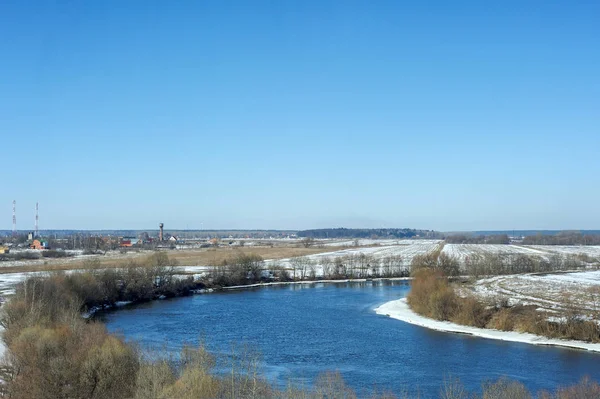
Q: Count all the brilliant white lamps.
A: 0